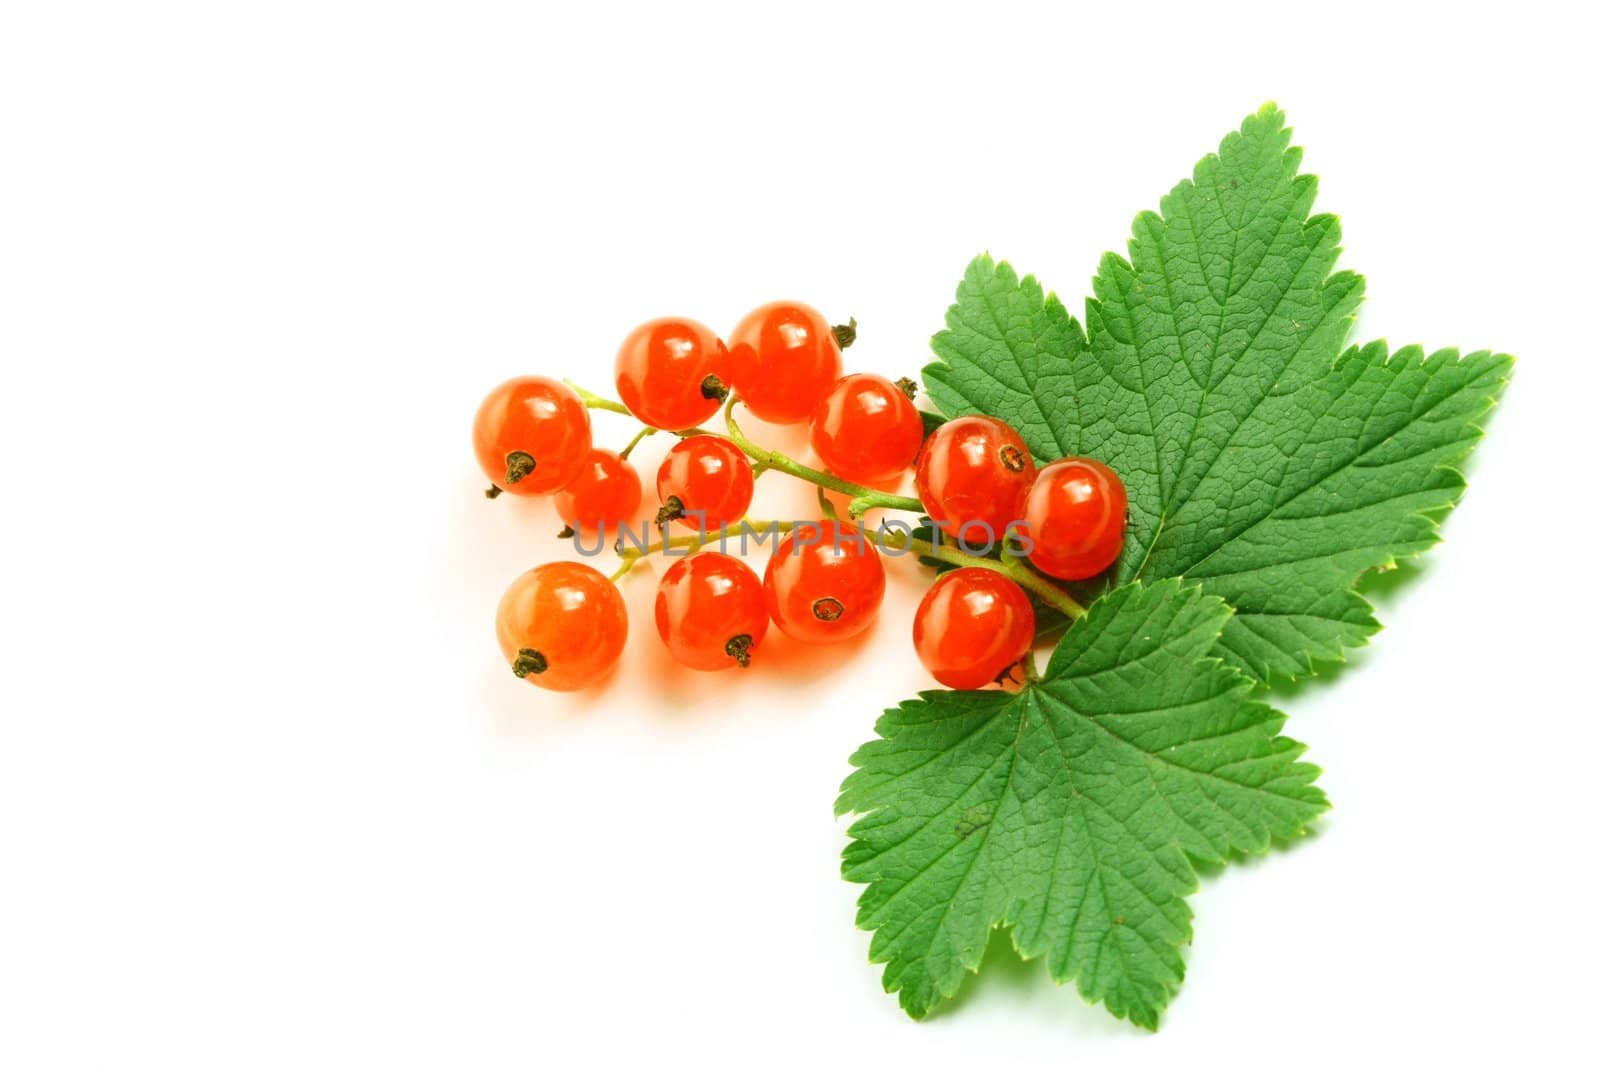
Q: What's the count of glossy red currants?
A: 12